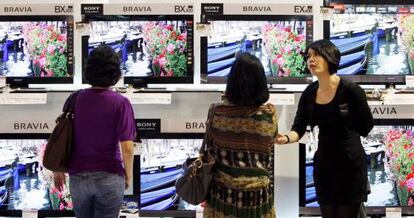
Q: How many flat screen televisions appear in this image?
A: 7